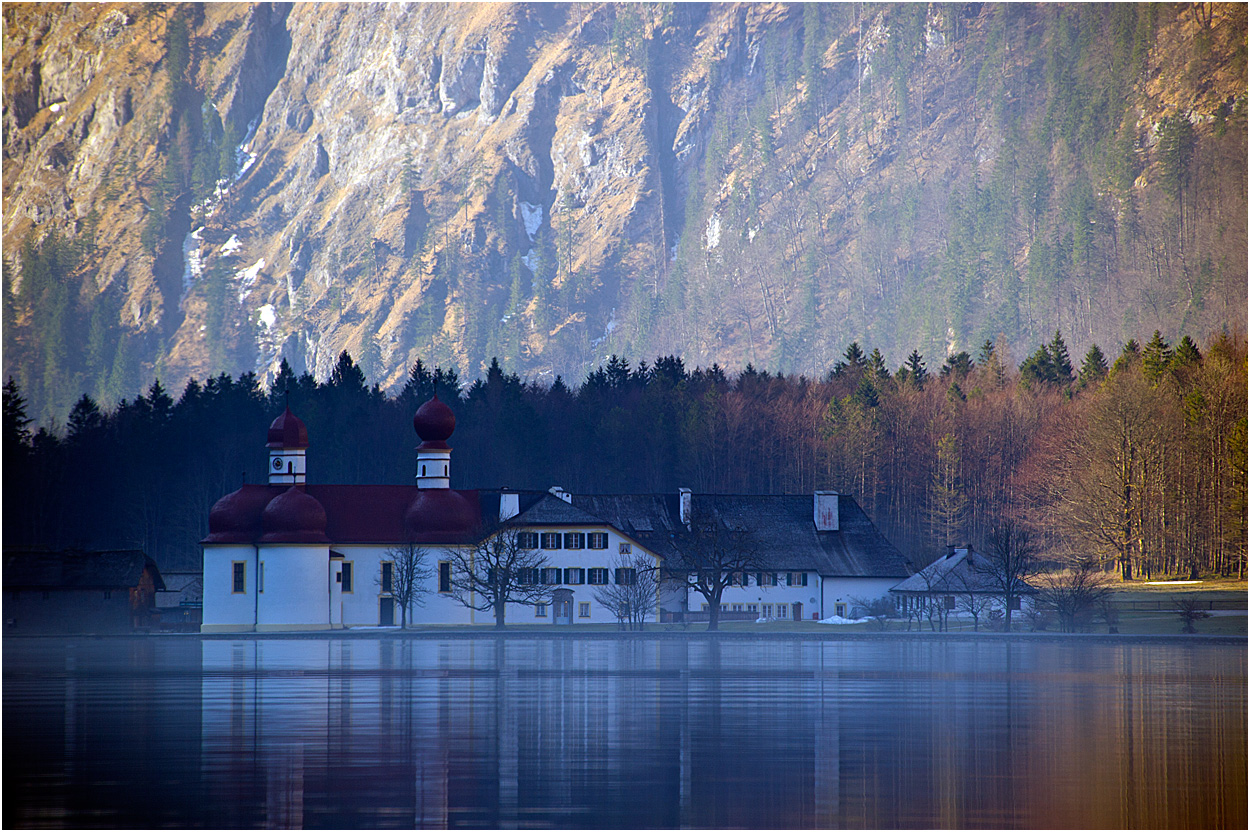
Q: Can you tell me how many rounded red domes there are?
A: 5